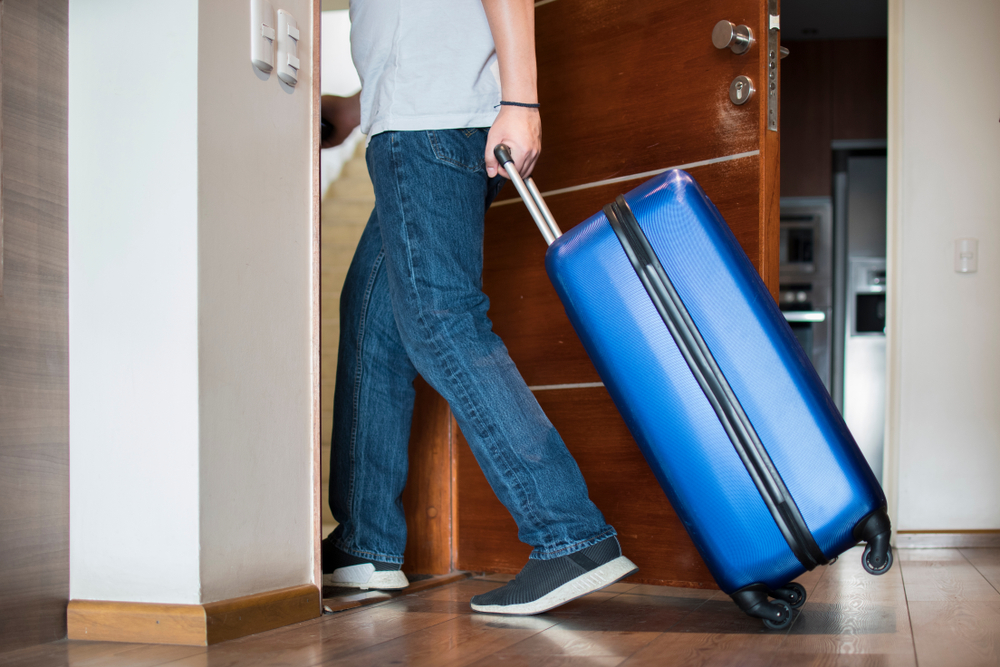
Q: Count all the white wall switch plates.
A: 3